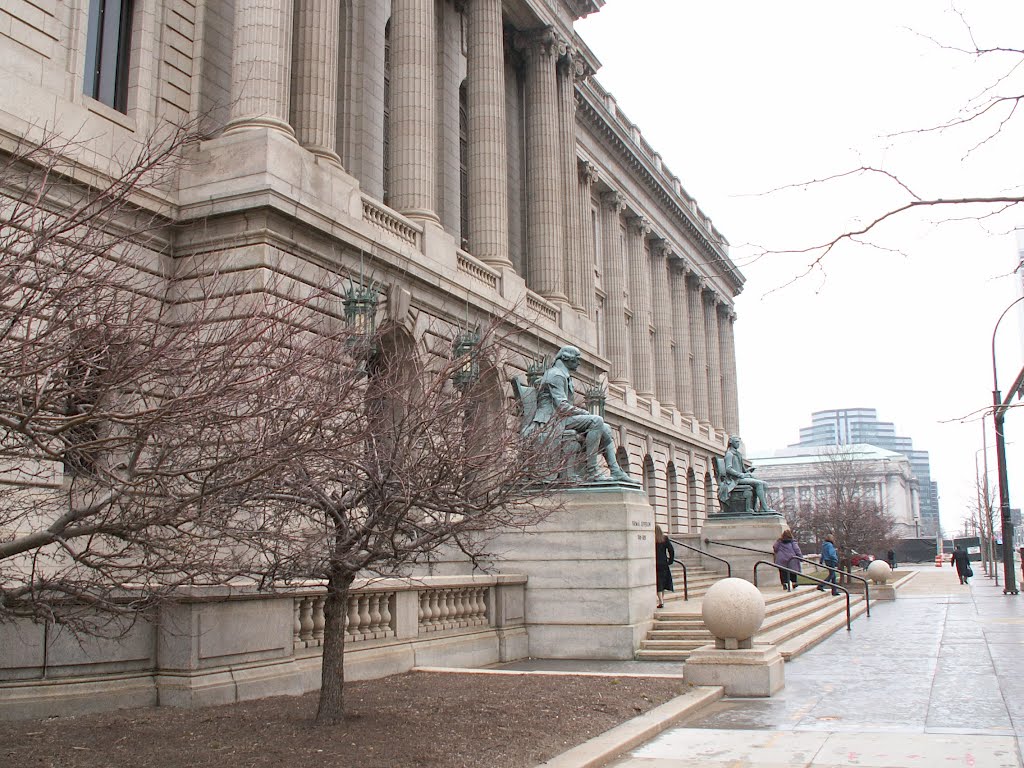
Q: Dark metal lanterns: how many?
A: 4